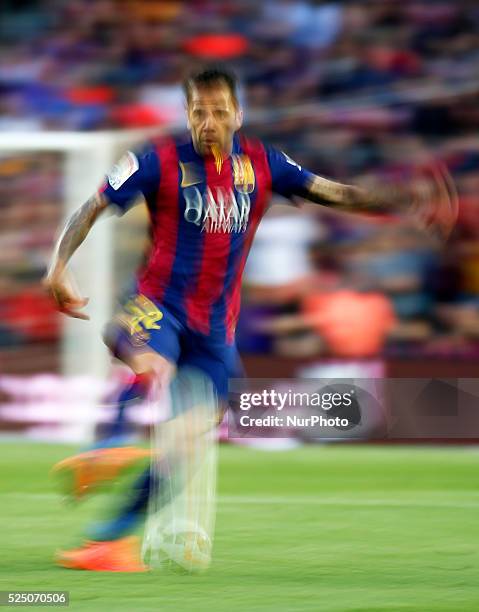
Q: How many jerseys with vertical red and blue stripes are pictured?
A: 1